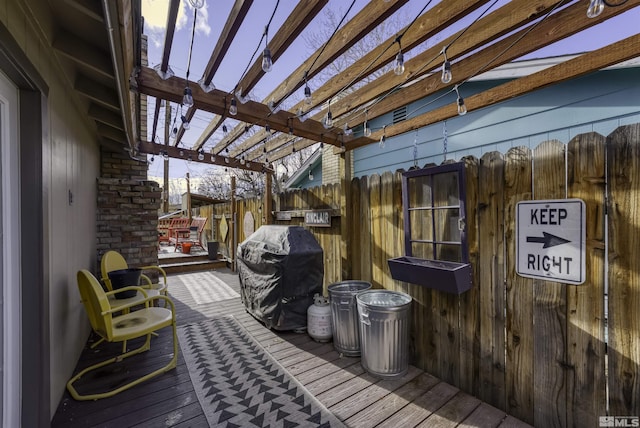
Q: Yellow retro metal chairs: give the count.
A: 2